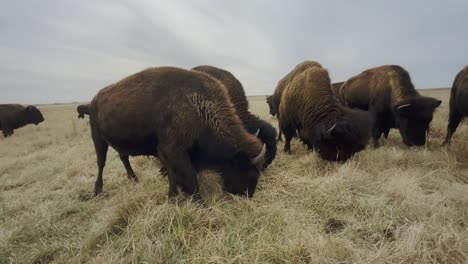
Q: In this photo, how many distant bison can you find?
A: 2